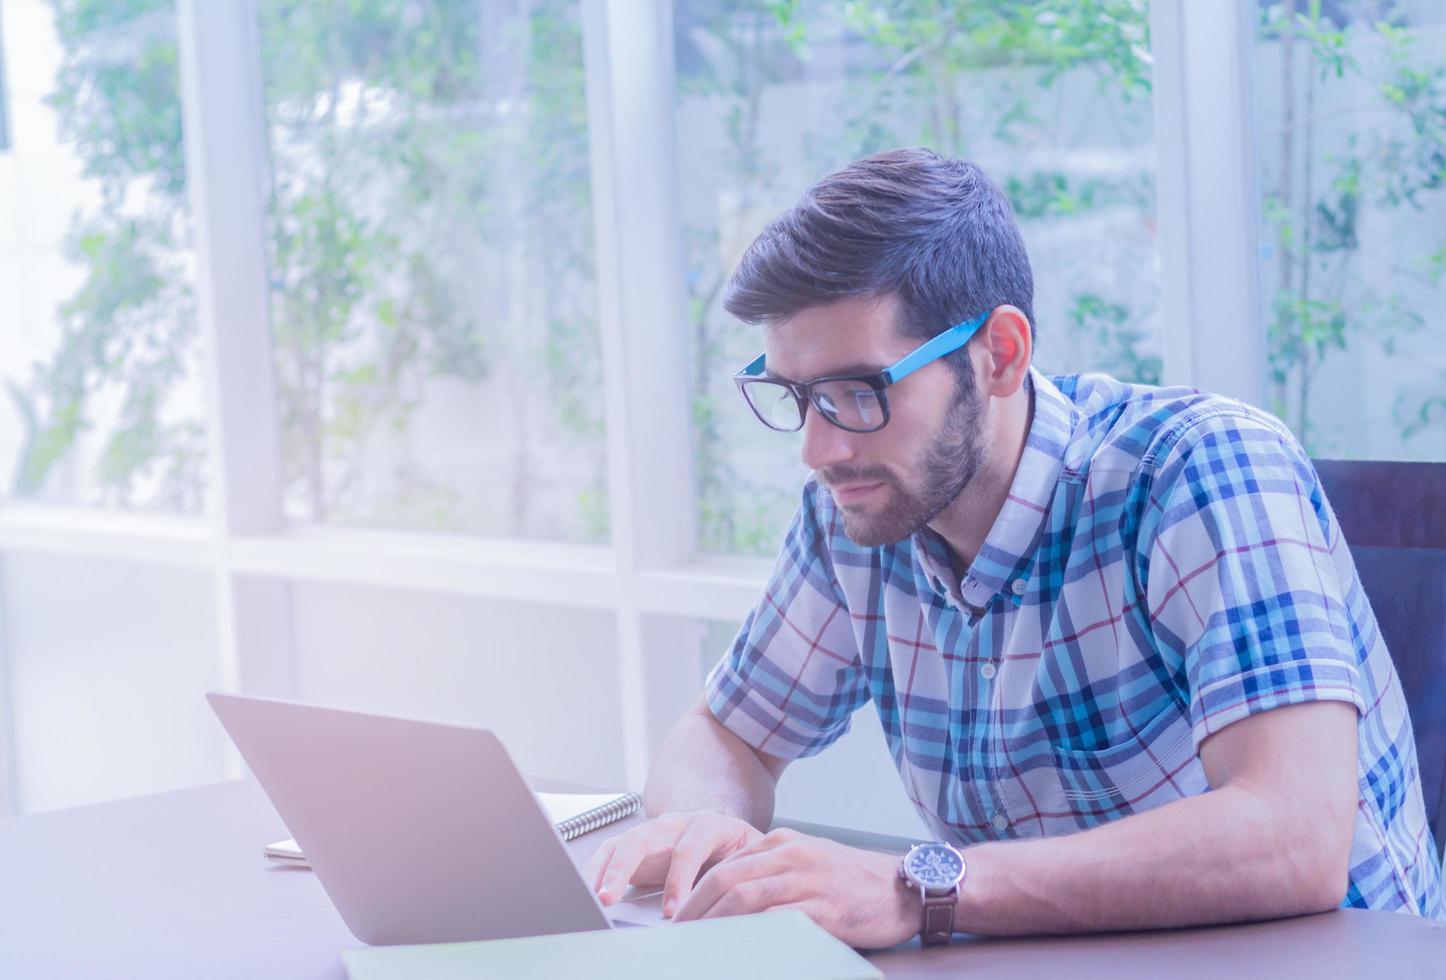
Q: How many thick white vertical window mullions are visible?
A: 3